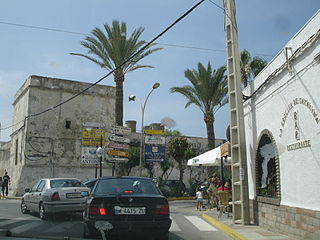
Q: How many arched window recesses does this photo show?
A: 1